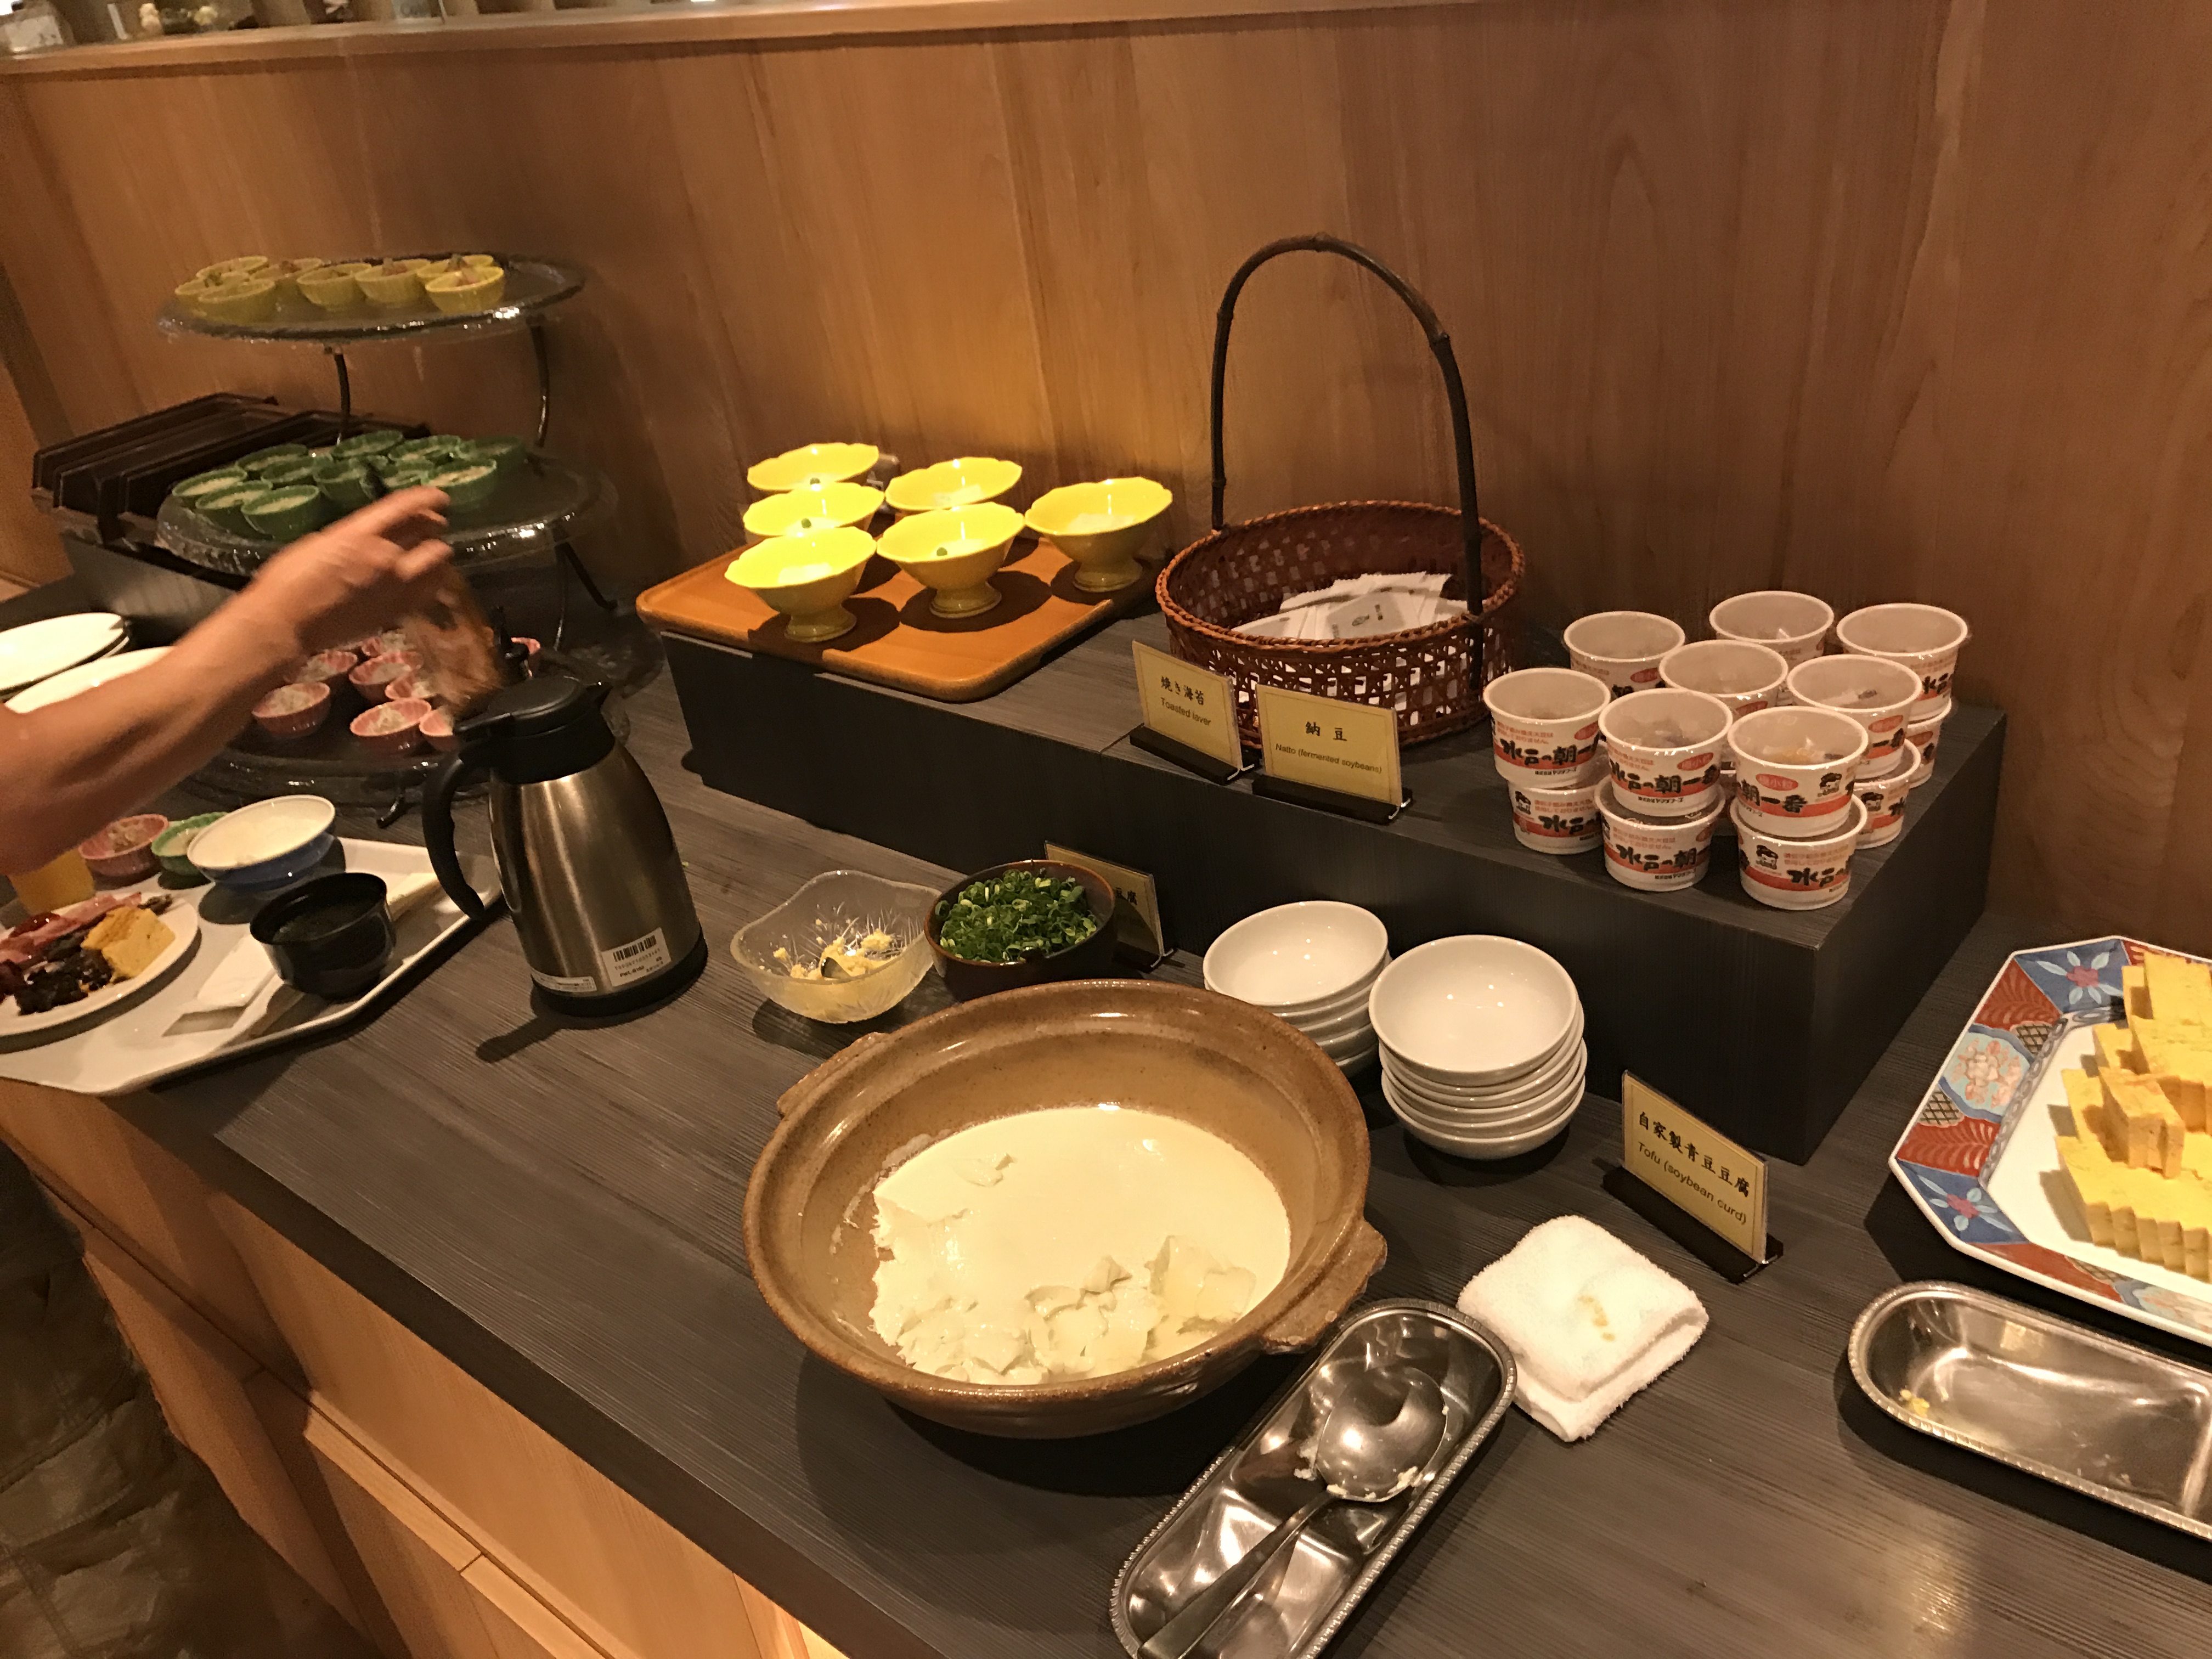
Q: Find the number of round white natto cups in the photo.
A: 13